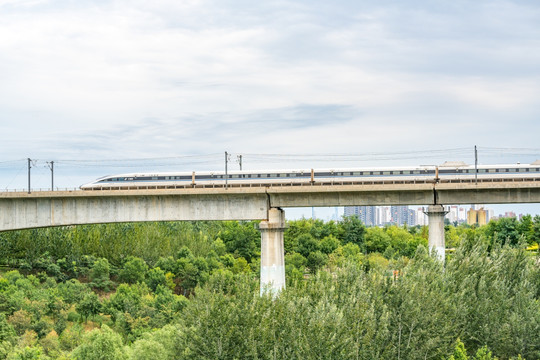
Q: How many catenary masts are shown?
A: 5